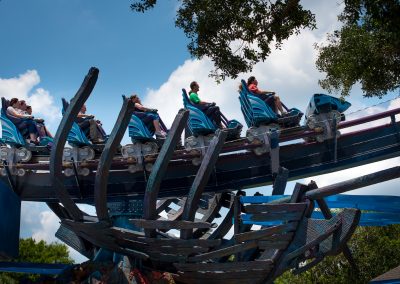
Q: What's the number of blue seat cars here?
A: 5